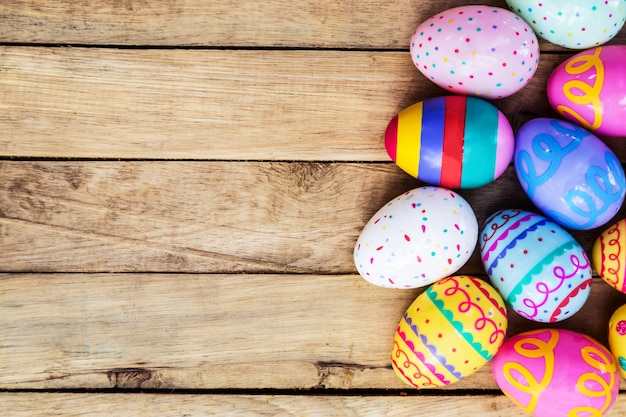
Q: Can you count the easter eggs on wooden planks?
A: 11